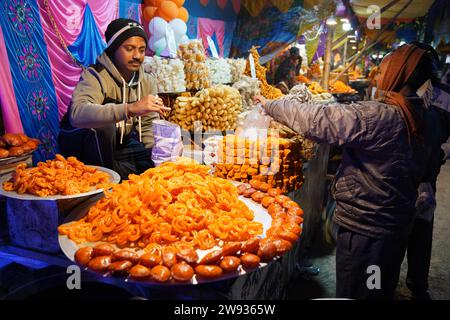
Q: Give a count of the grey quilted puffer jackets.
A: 1